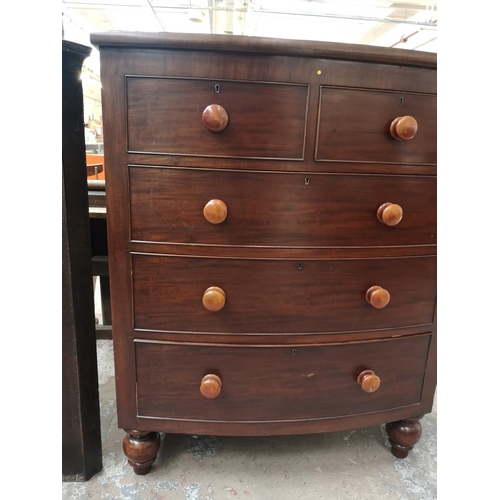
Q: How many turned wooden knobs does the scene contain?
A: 8